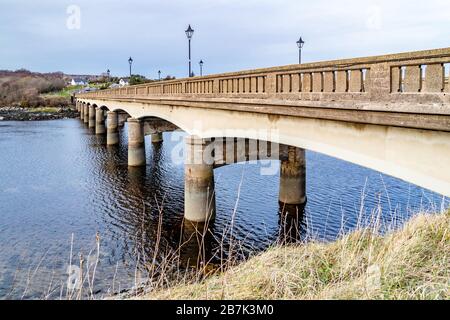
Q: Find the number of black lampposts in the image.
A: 6